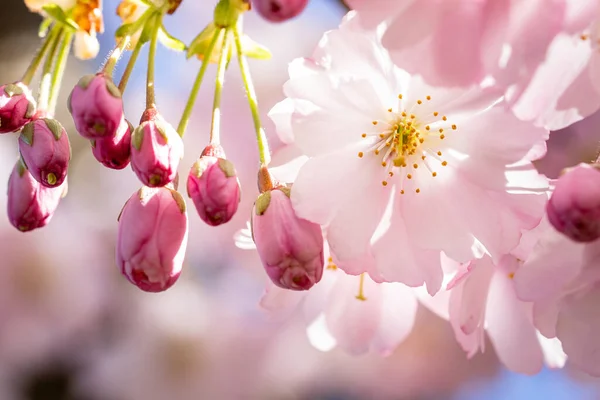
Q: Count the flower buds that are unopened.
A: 11